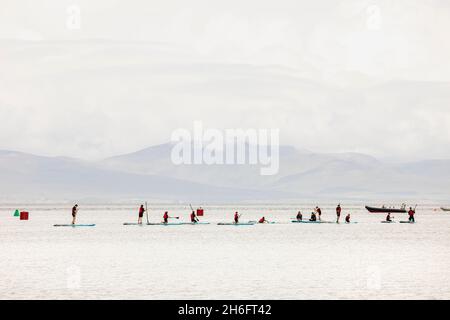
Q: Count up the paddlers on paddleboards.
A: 13